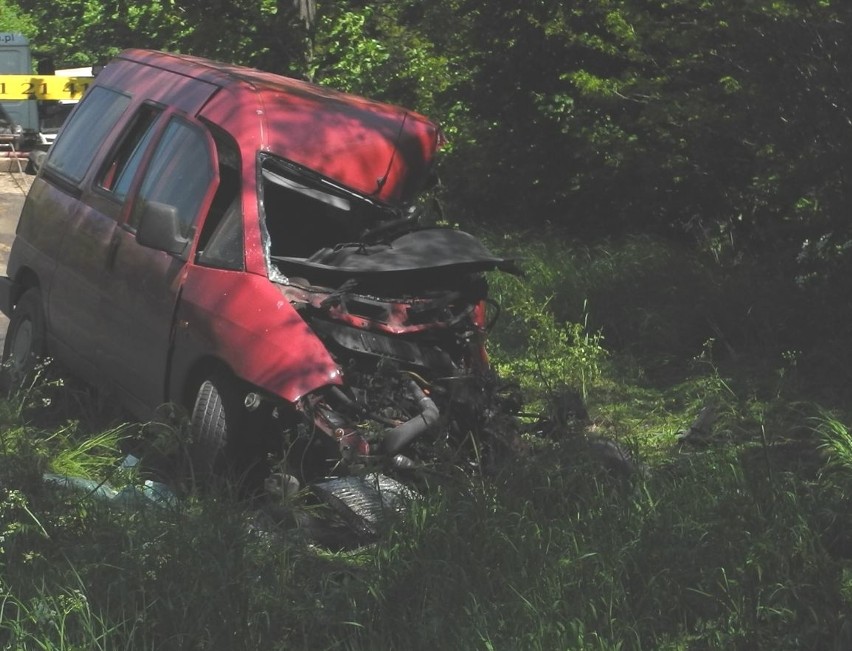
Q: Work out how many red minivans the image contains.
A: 1